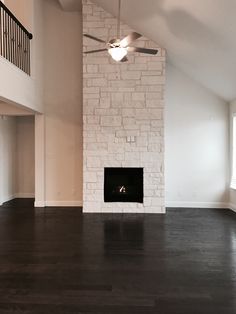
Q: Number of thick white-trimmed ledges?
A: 1